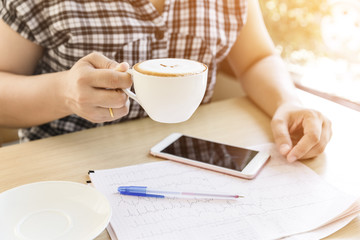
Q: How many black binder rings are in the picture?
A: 2